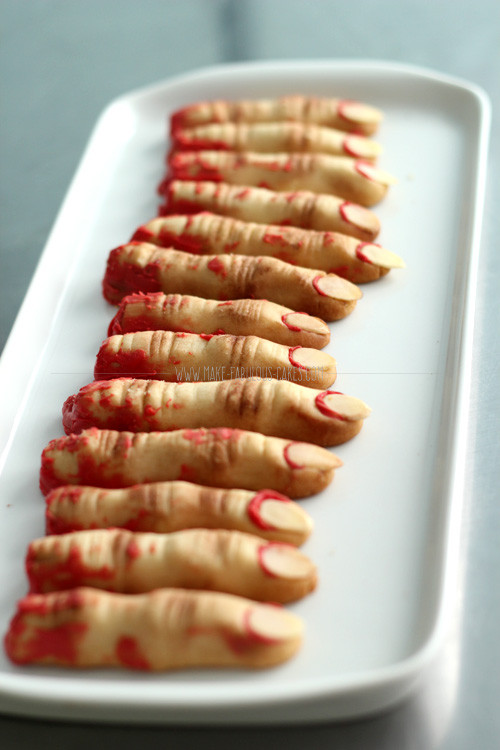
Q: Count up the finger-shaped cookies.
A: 13